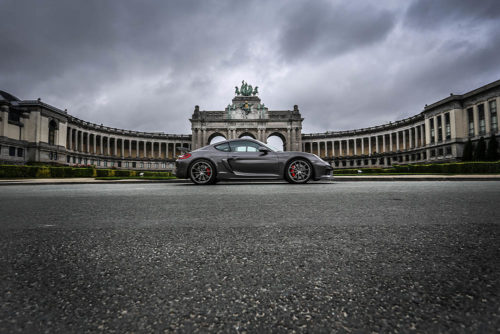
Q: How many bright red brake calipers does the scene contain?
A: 2